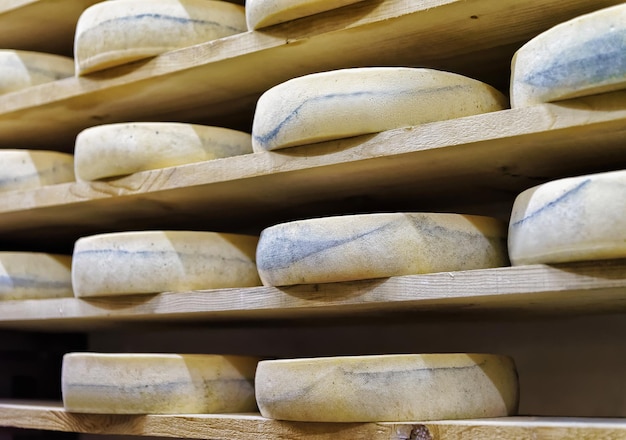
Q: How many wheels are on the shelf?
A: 13